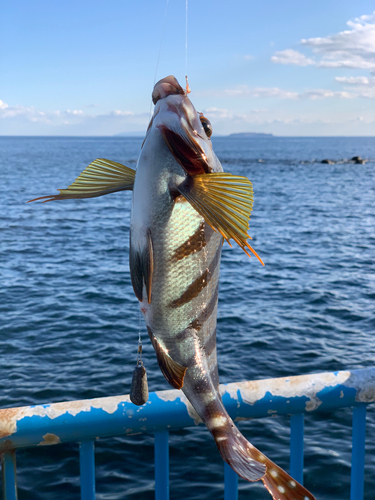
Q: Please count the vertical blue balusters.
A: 6